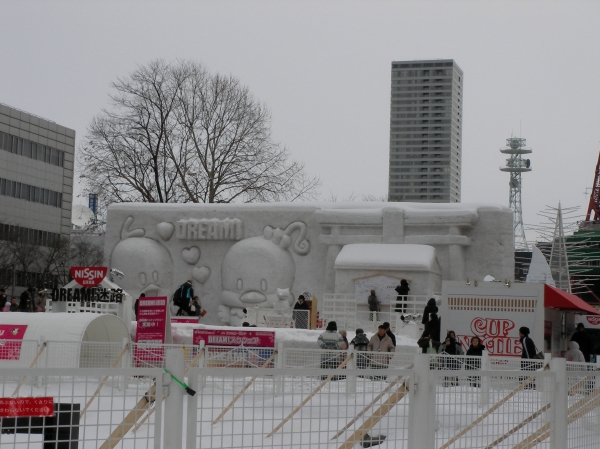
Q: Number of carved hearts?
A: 3